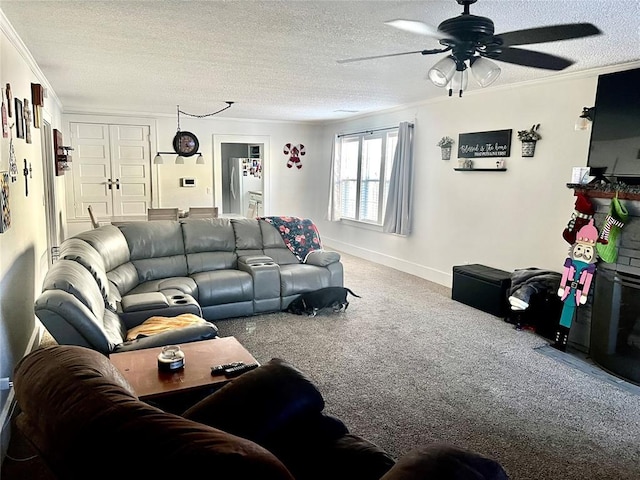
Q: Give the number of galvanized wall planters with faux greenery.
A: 2